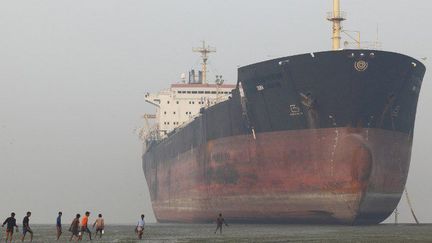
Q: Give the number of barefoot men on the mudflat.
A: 8